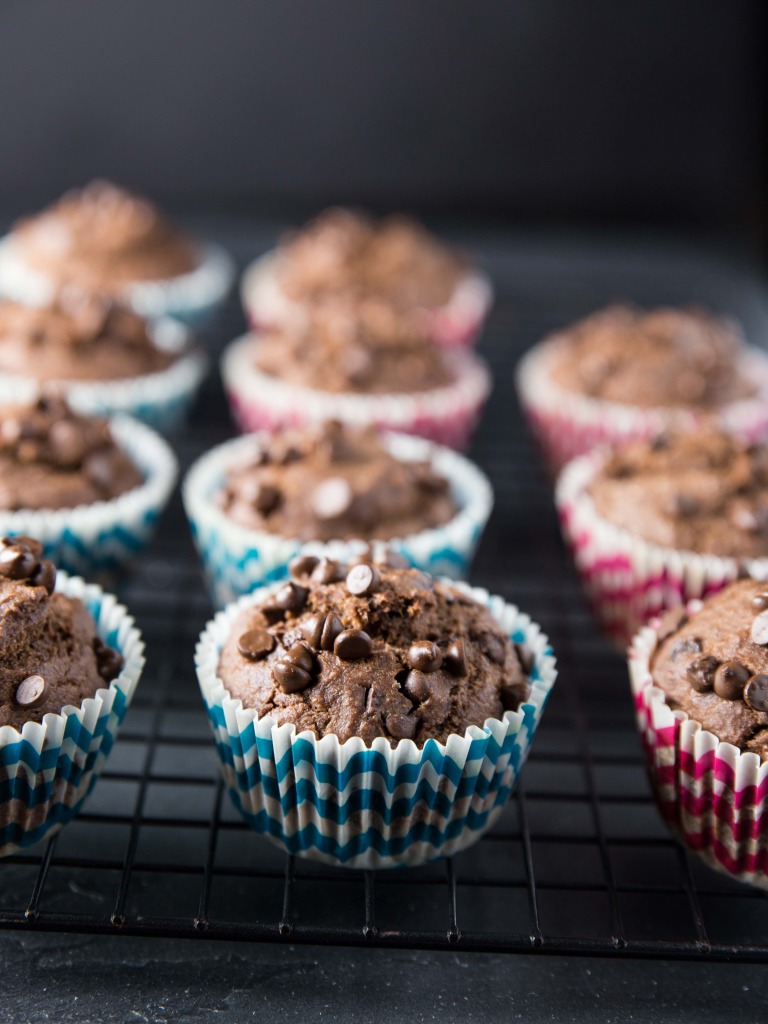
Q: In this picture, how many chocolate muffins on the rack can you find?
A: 11